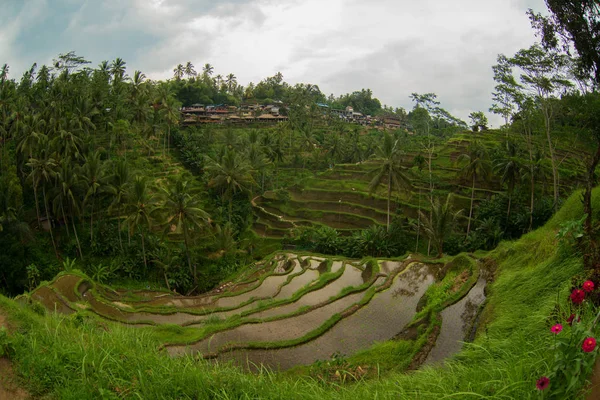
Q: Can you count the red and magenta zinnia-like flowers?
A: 6